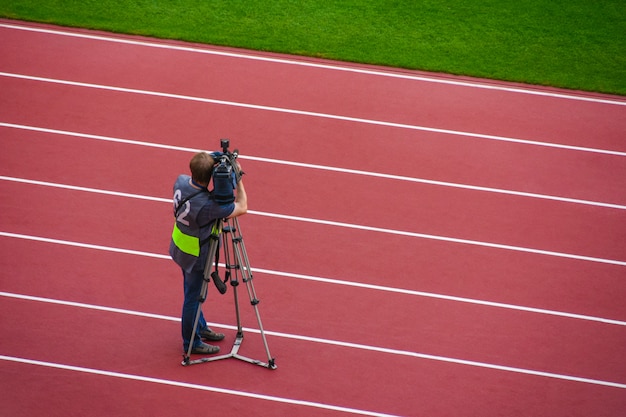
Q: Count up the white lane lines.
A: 7